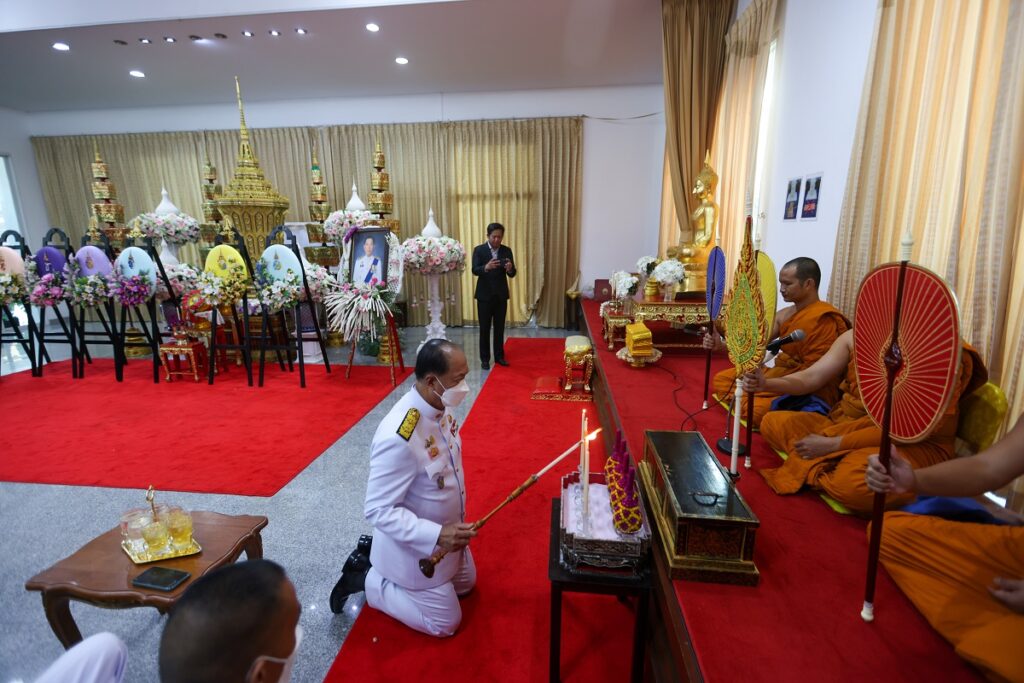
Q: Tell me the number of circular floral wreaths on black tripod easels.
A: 6